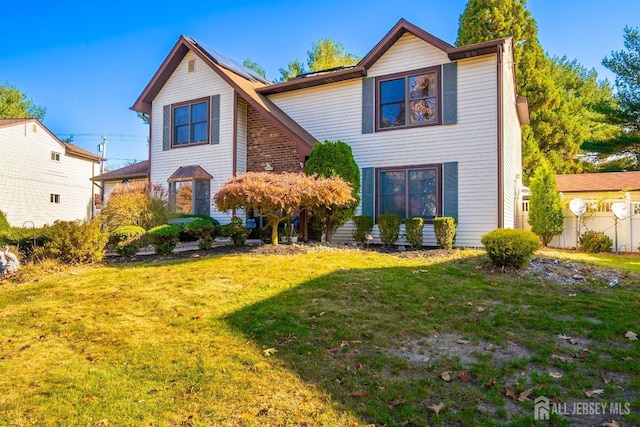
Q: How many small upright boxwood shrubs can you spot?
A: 4